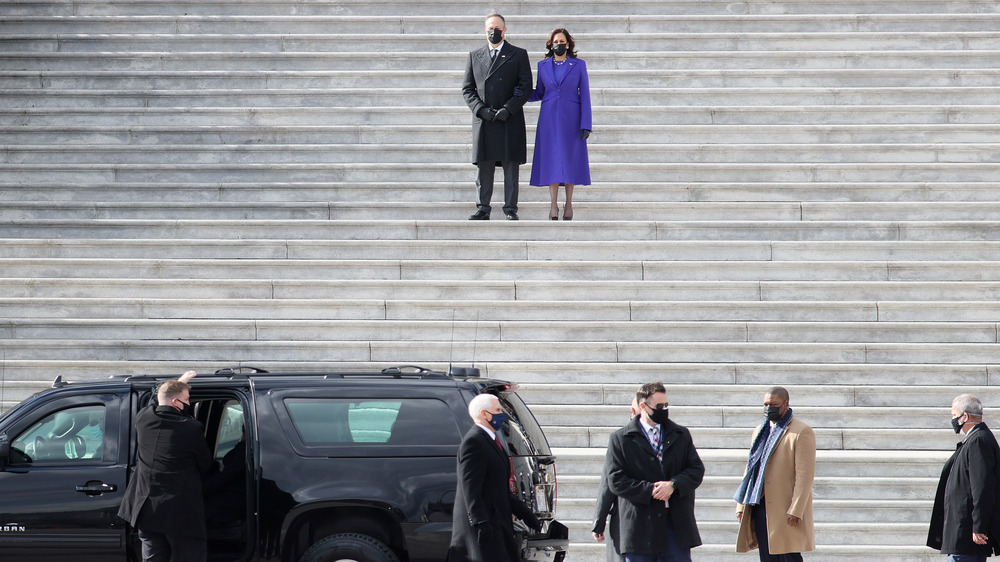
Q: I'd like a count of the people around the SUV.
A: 6